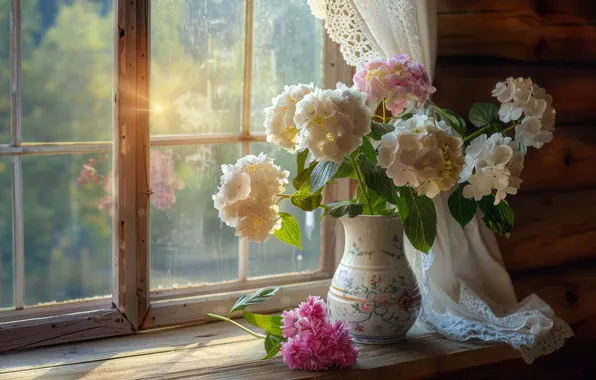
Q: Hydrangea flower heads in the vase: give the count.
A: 7